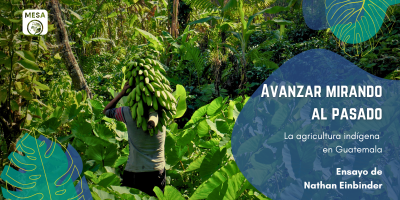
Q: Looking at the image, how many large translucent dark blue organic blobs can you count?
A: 1